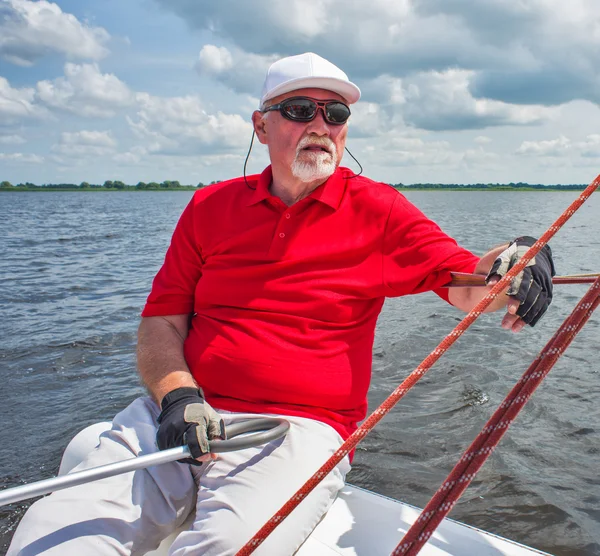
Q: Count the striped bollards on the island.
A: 0